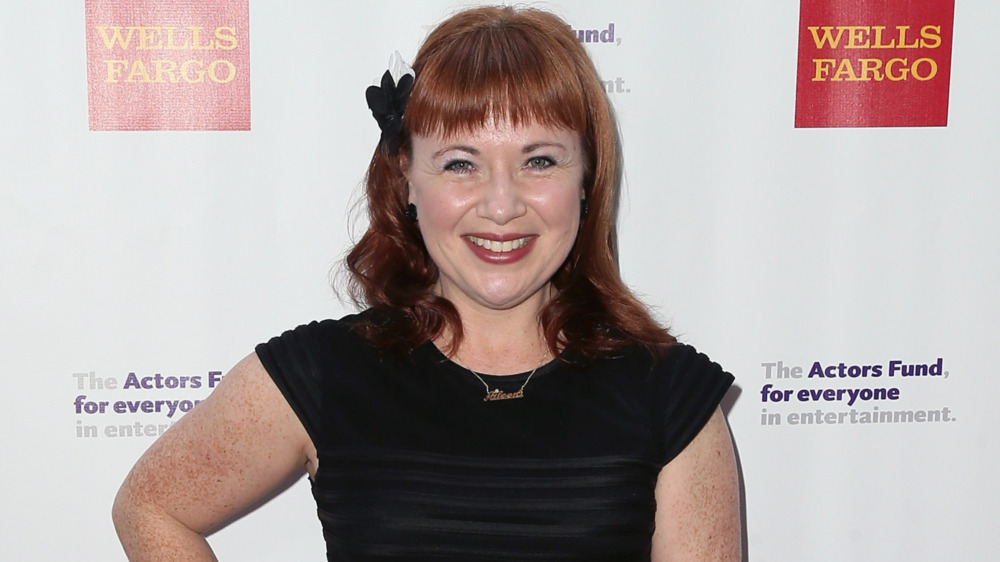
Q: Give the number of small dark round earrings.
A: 2